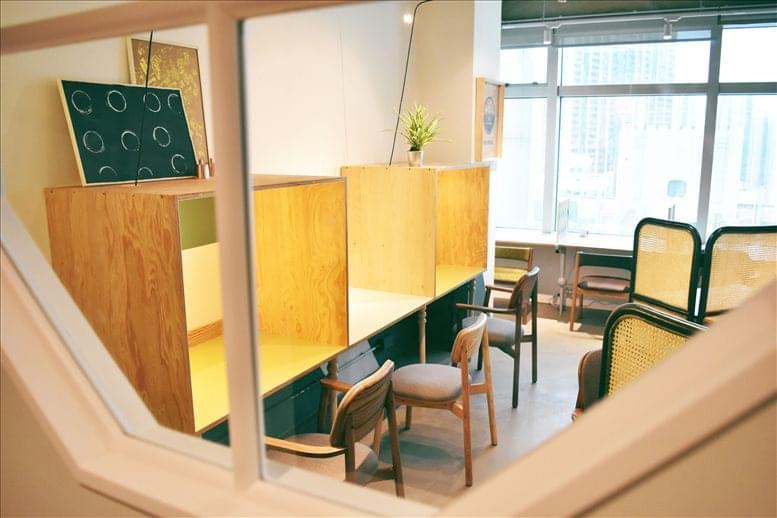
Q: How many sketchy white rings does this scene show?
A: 10